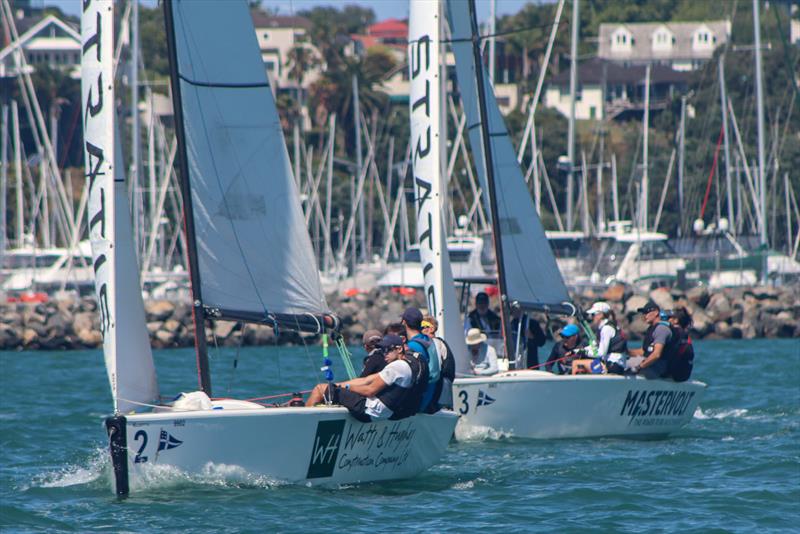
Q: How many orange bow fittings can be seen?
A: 0